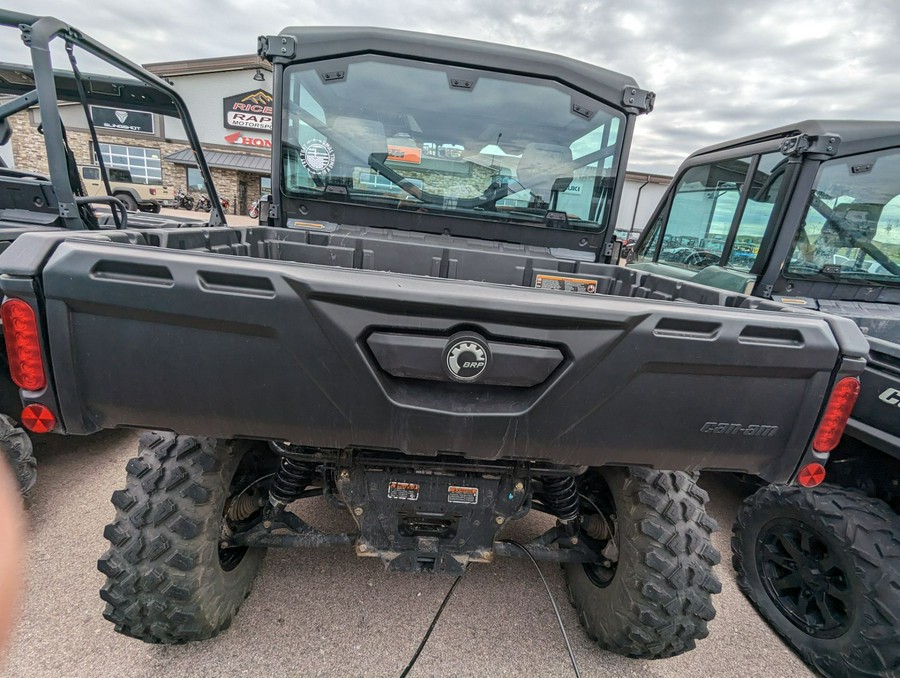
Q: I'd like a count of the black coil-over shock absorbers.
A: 2